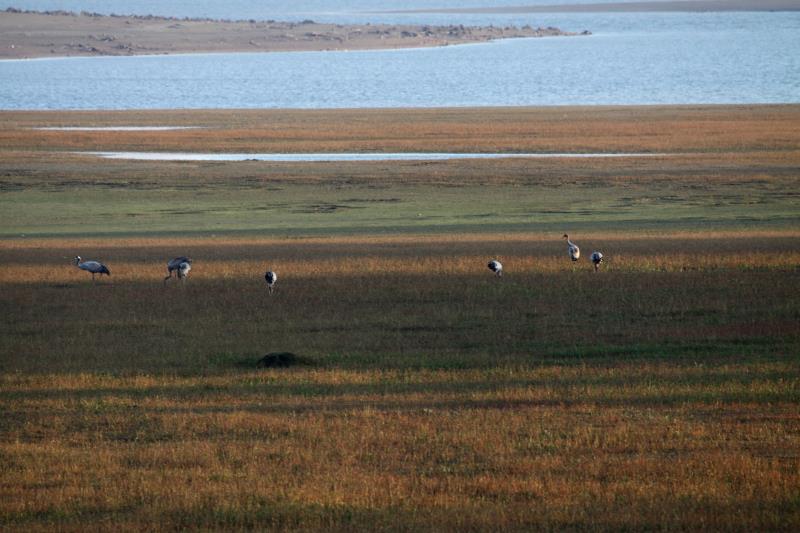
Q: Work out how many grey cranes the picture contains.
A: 7